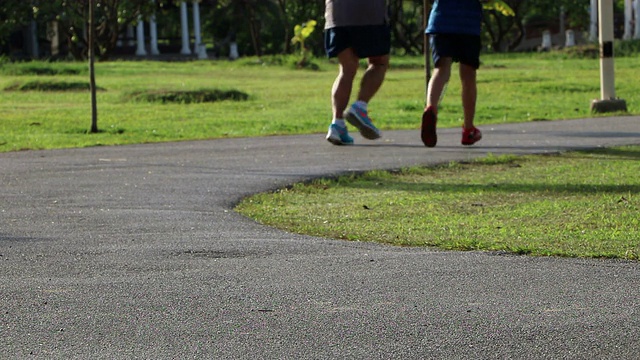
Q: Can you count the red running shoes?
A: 2